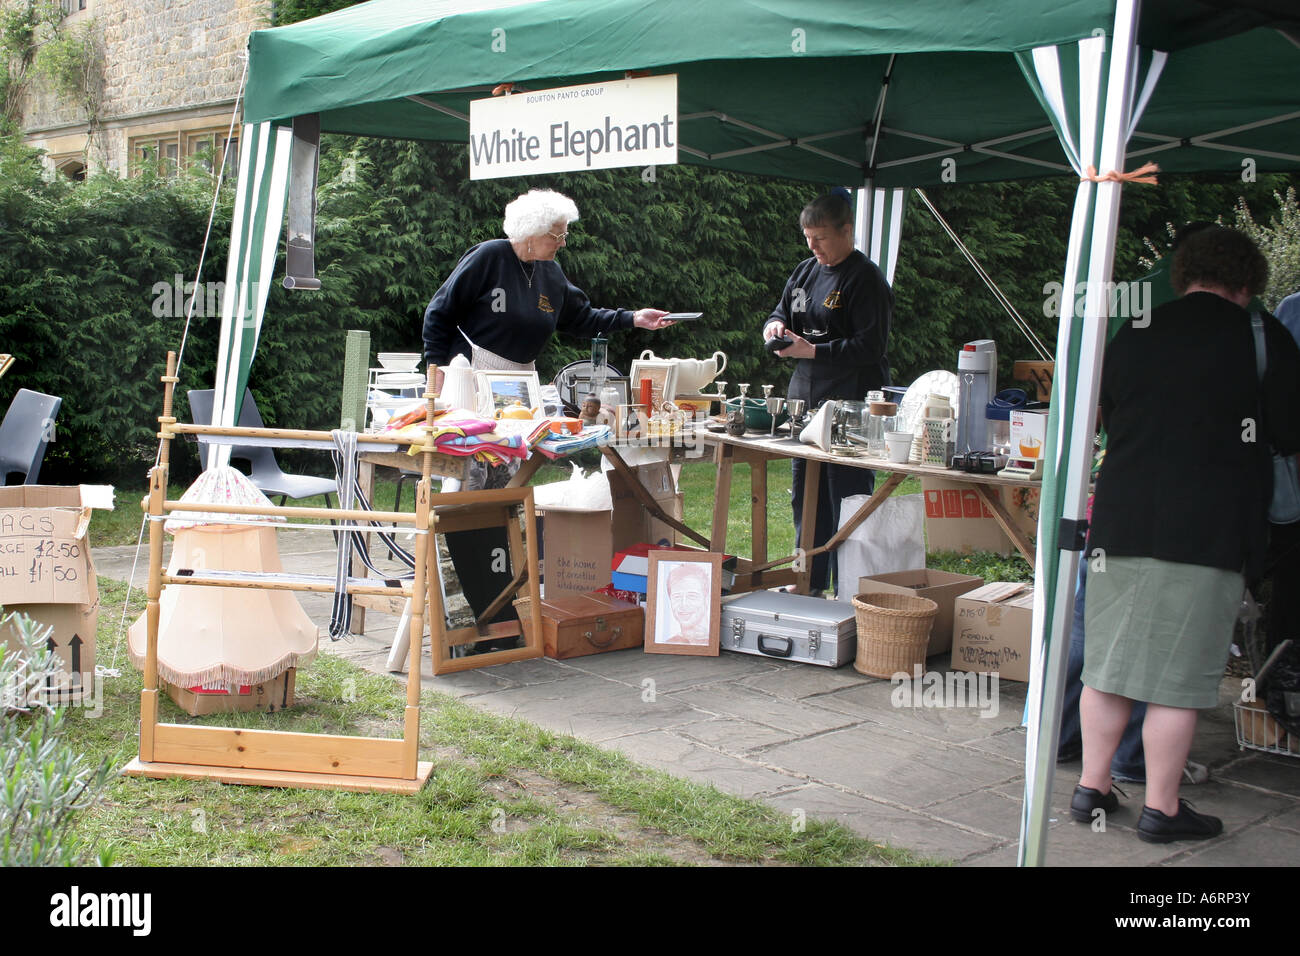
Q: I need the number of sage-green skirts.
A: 1